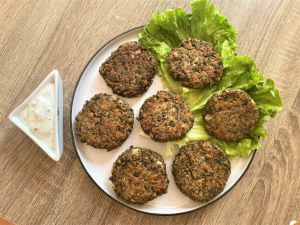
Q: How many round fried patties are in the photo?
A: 7